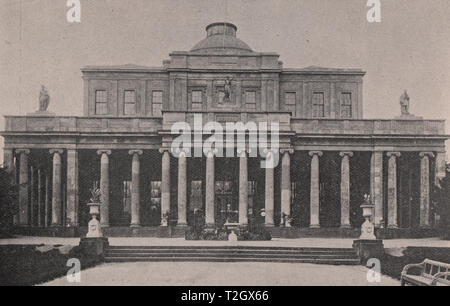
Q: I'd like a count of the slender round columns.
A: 14